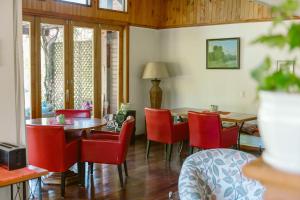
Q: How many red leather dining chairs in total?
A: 5